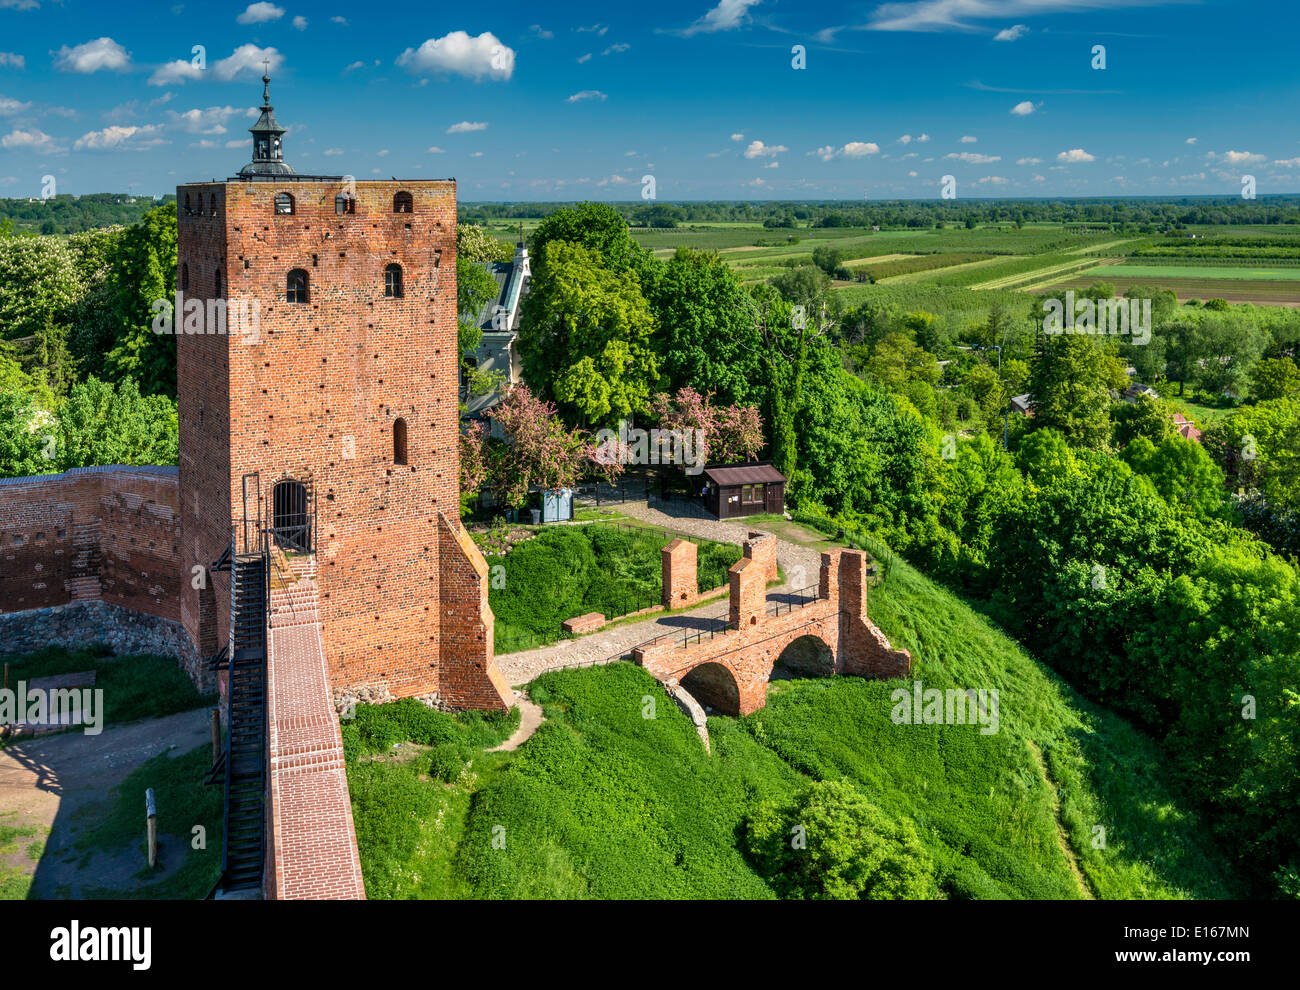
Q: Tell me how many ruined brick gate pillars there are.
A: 4